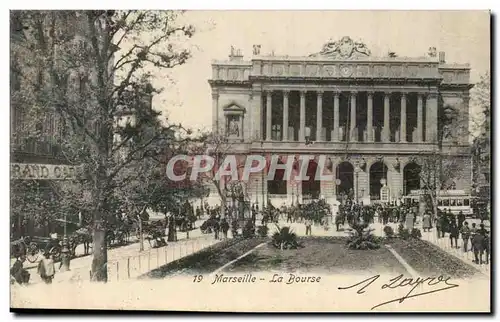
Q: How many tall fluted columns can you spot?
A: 10